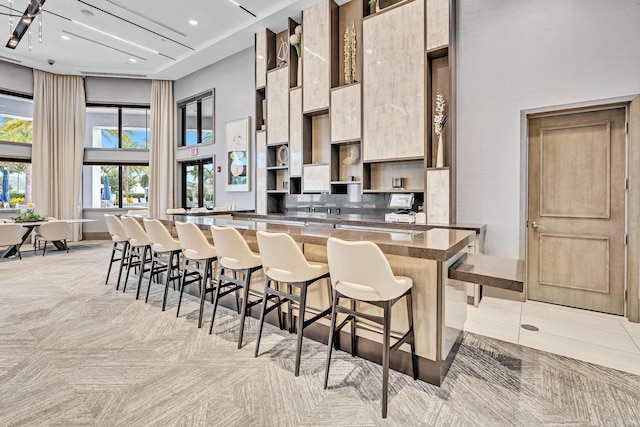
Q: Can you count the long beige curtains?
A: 2